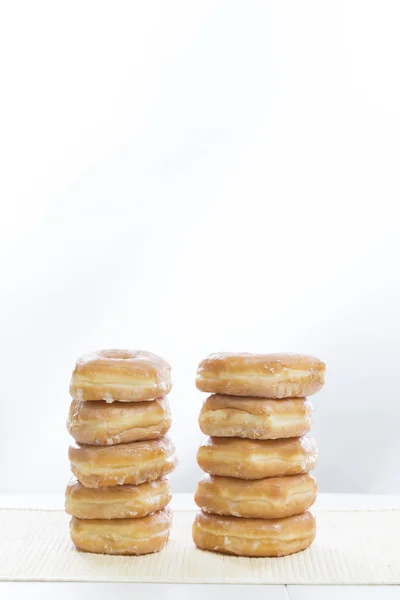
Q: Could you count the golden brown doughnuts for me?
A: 10